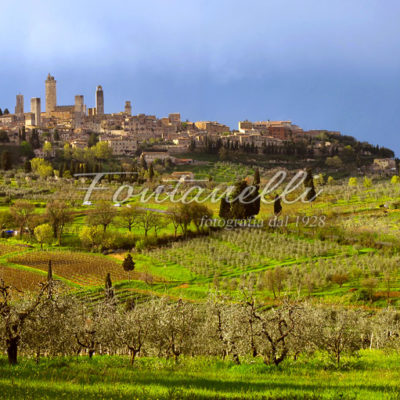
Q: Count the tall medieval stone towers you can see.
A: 6